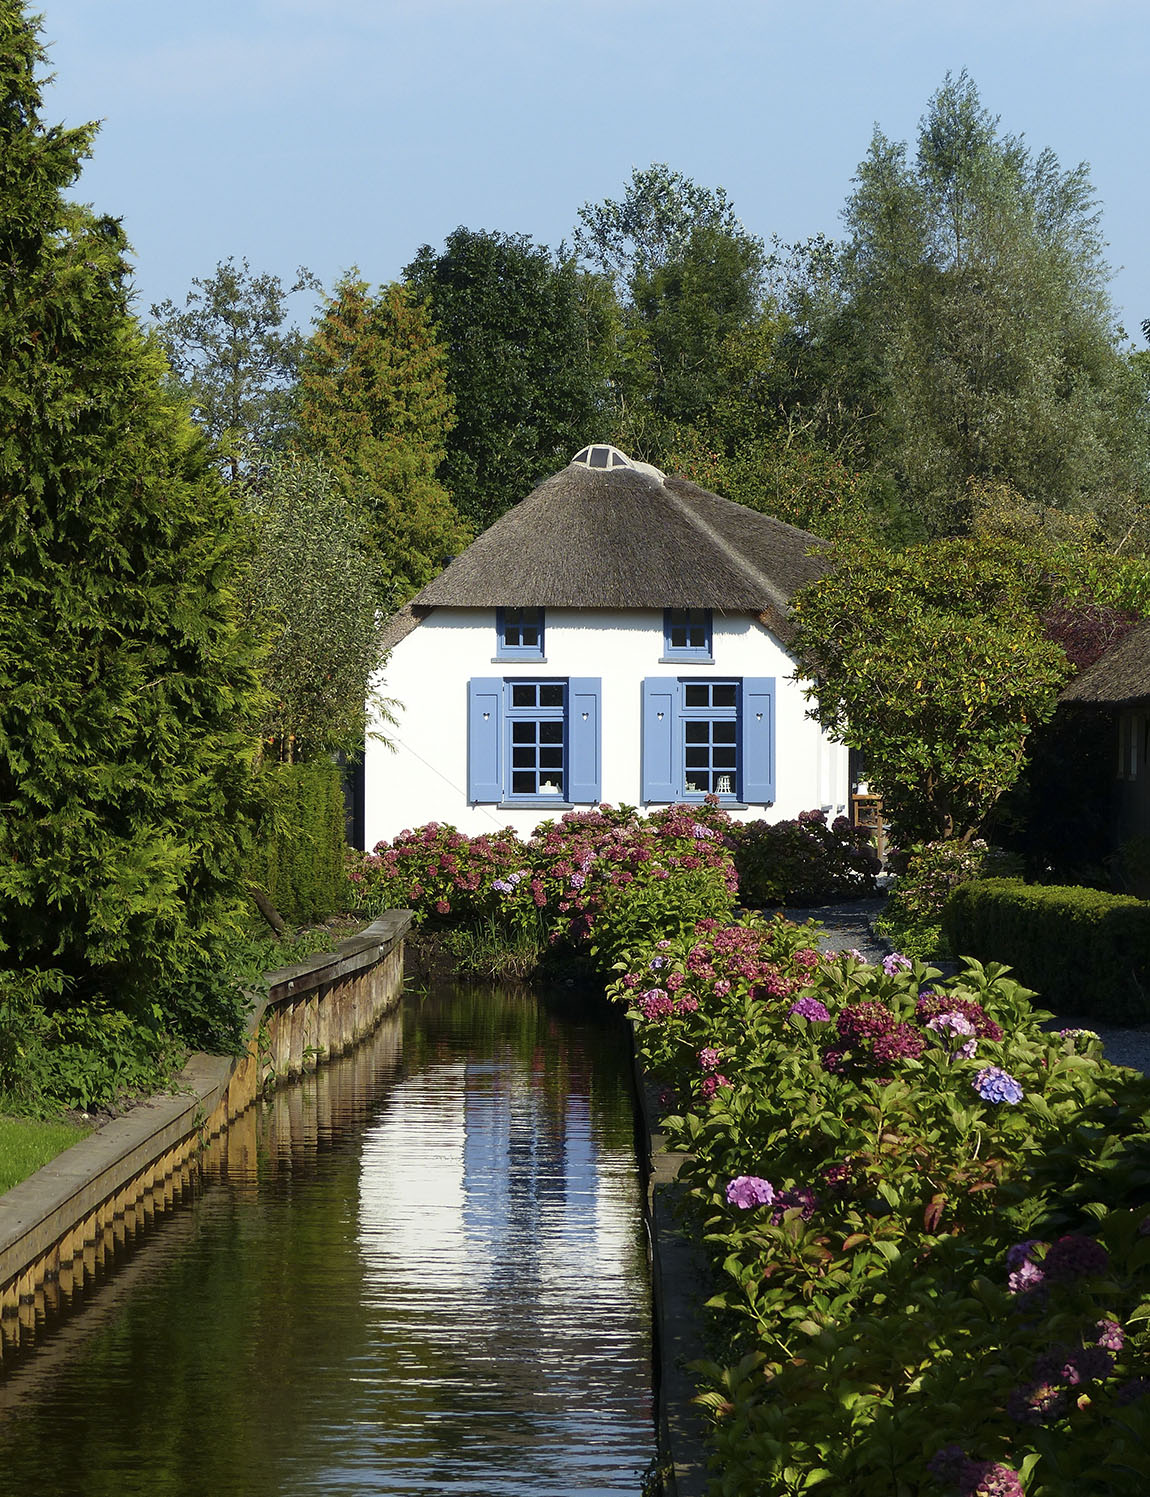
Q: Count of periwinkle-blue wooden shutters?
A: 4